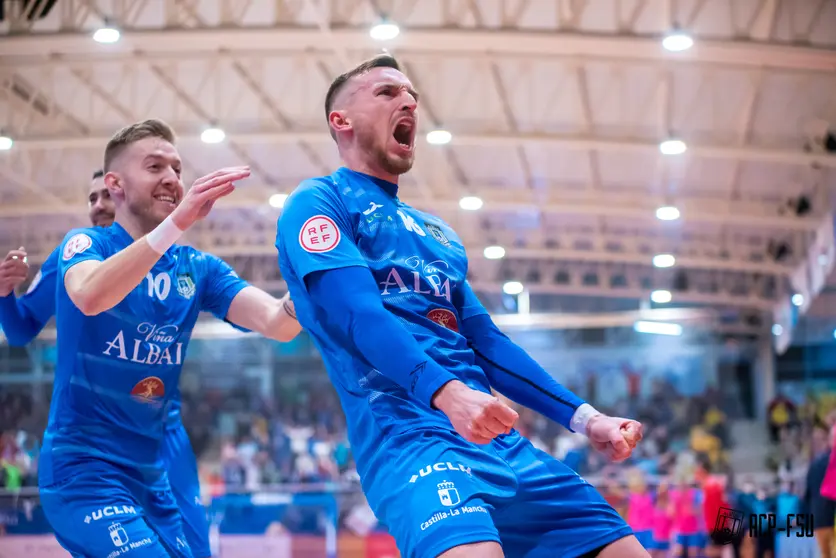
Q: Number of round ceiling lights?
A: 14